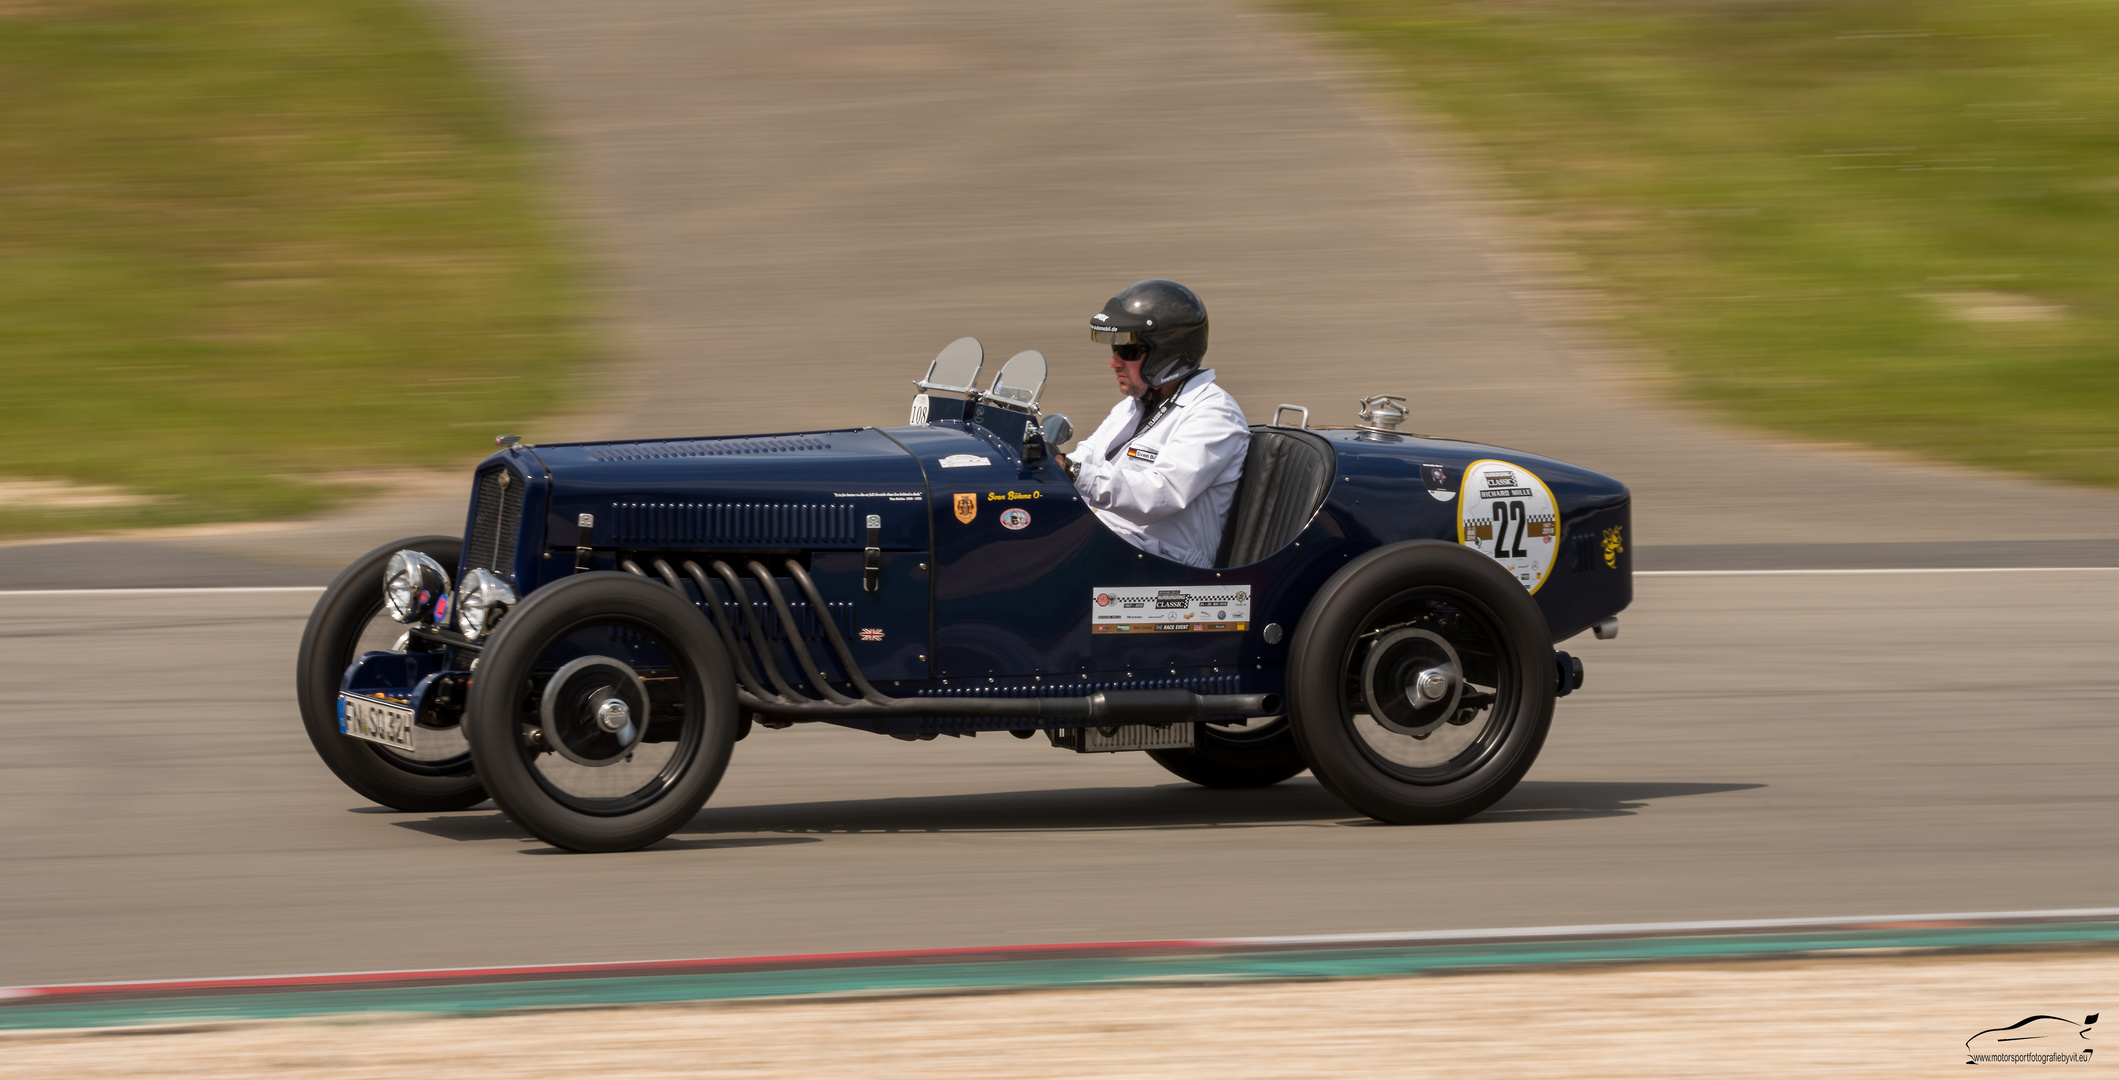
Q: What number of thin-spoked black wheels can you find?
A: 4